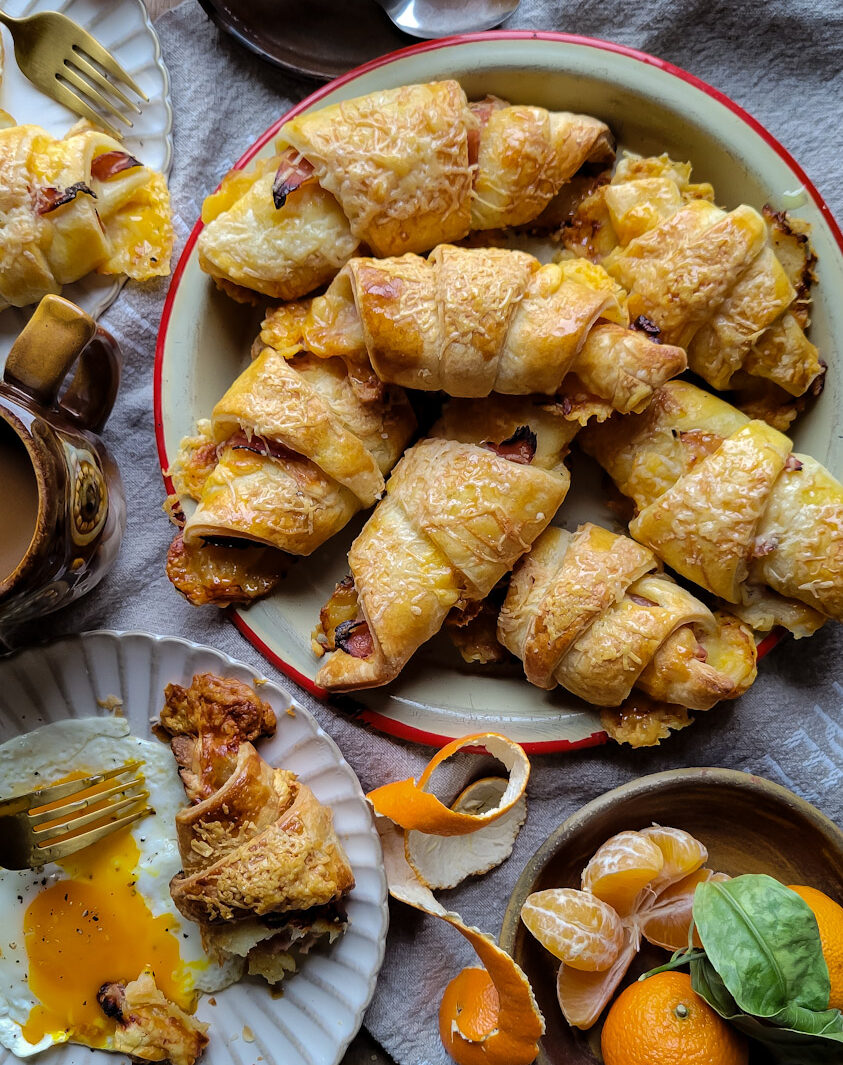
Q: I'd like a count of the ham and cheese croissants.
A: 9